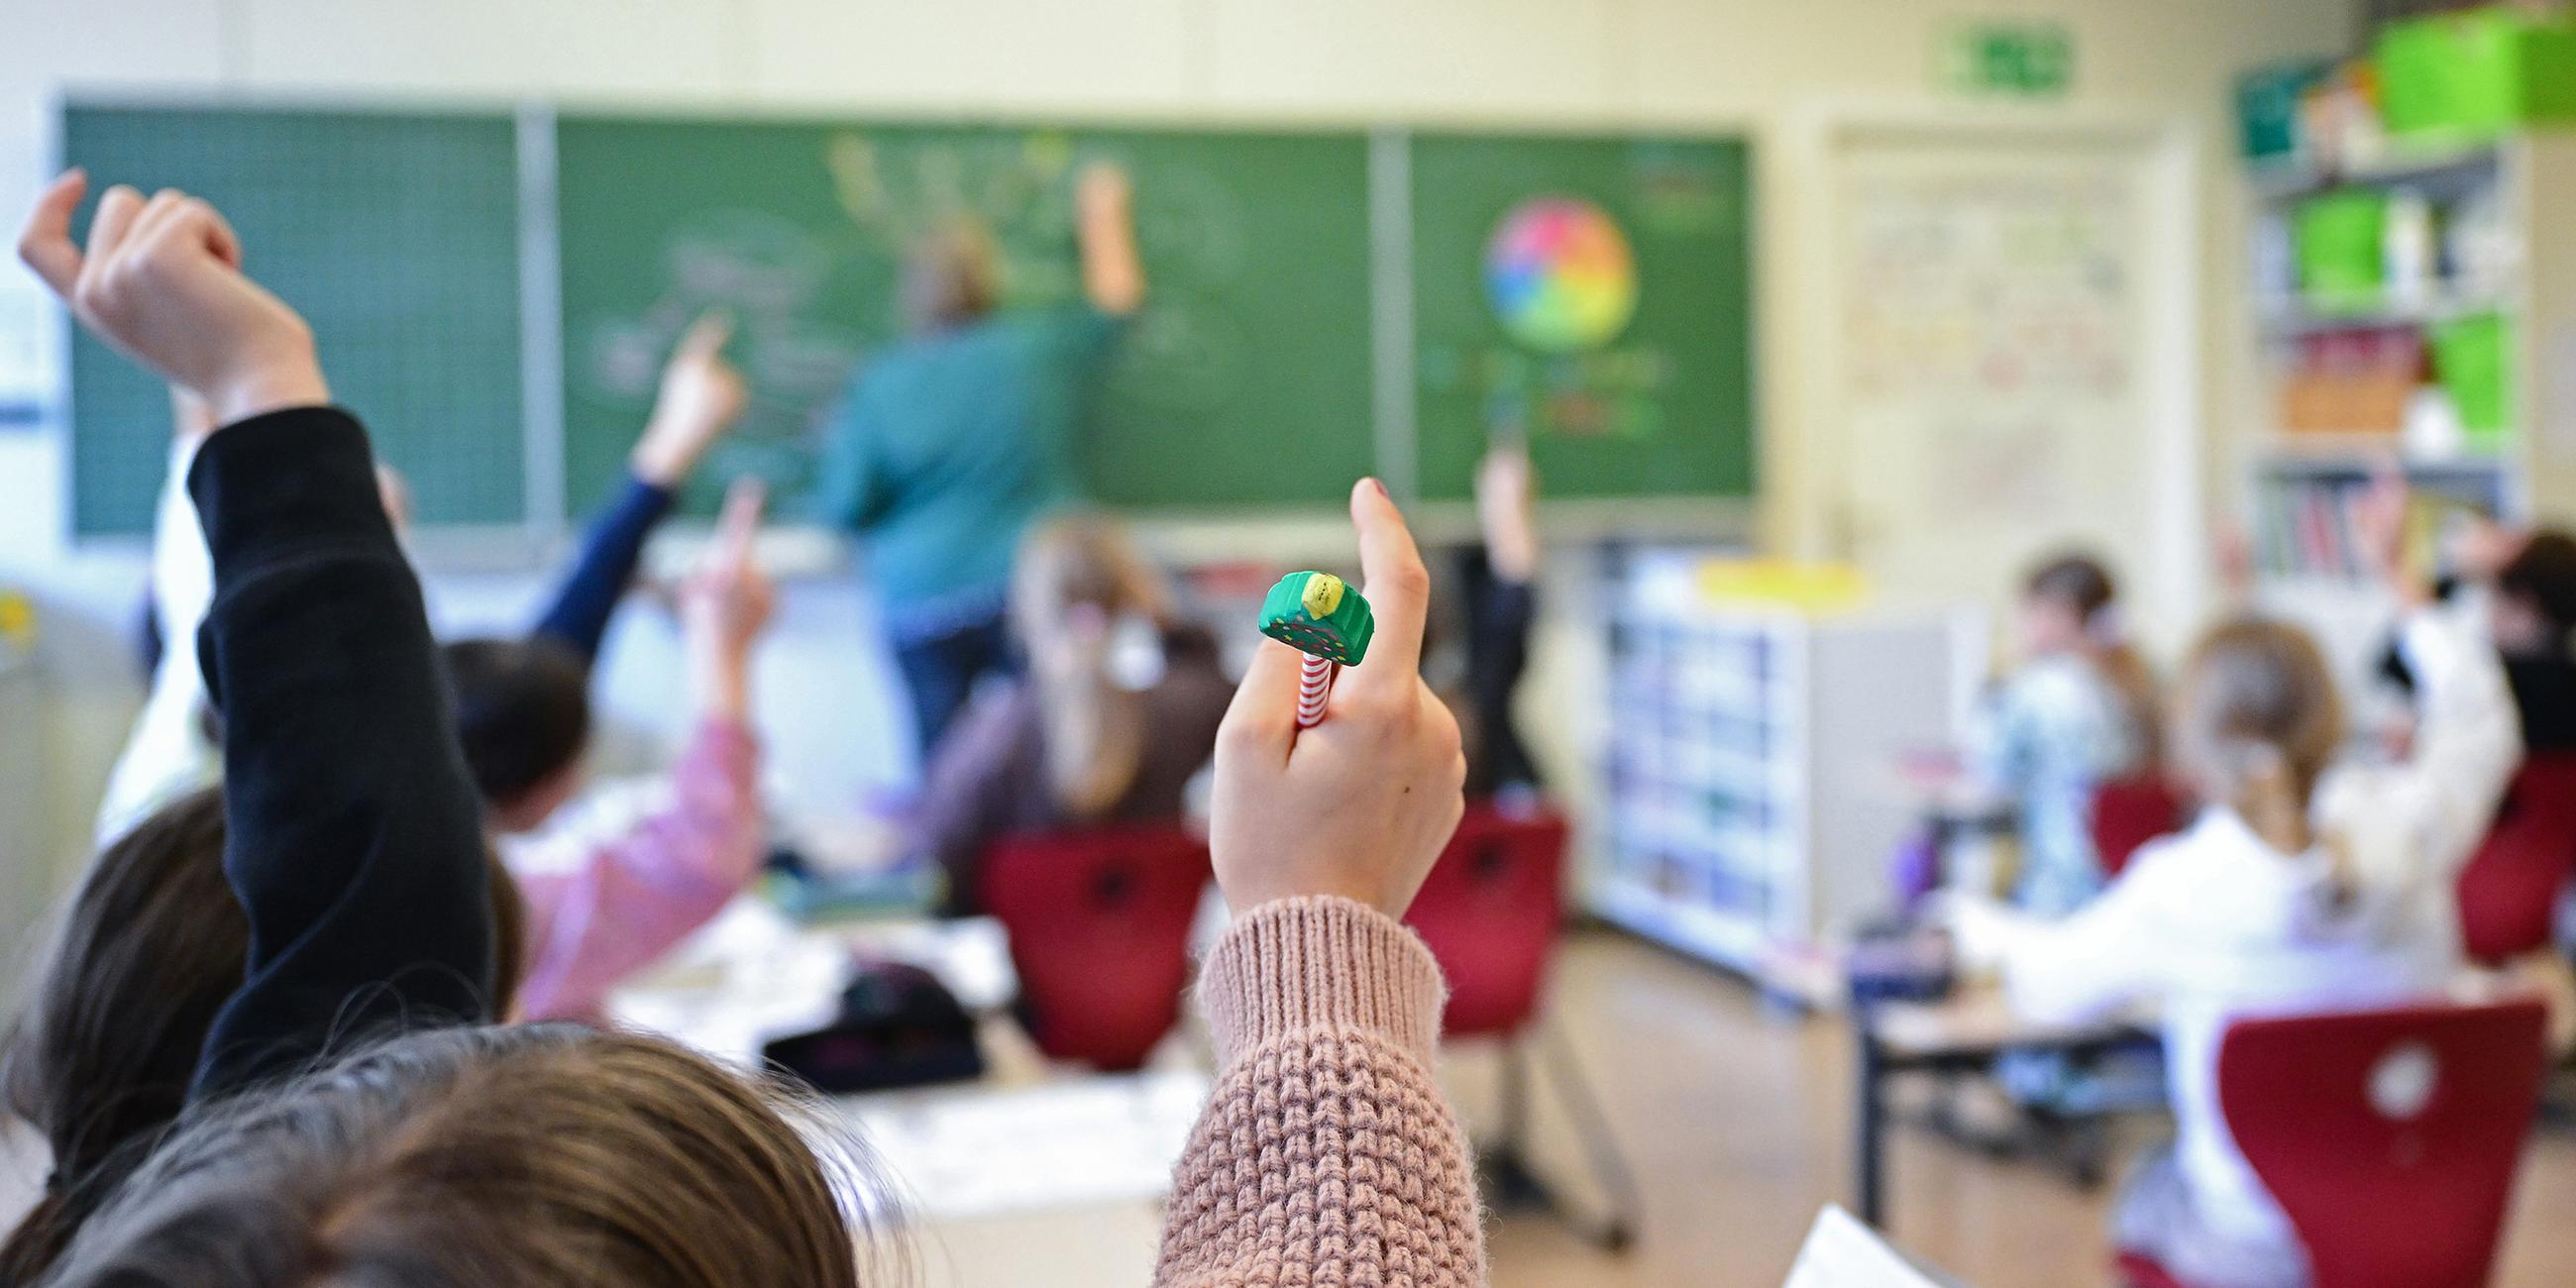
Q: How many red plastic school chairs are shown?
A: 5